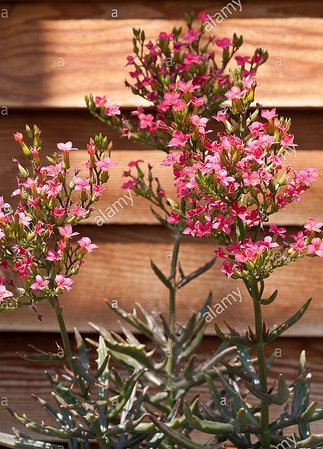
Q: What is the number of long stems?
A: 3